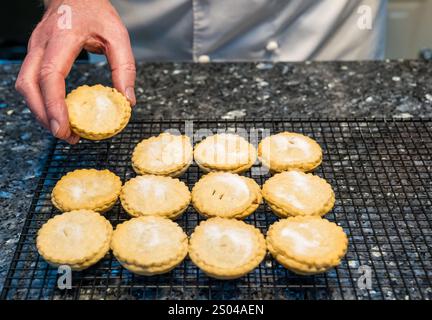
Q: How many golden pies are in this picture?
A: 12